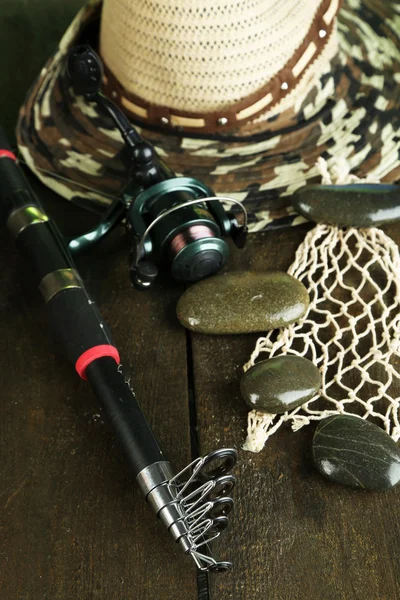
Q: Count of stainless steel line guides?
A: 5